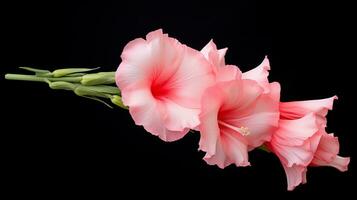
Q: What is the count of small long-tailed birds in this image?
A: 0